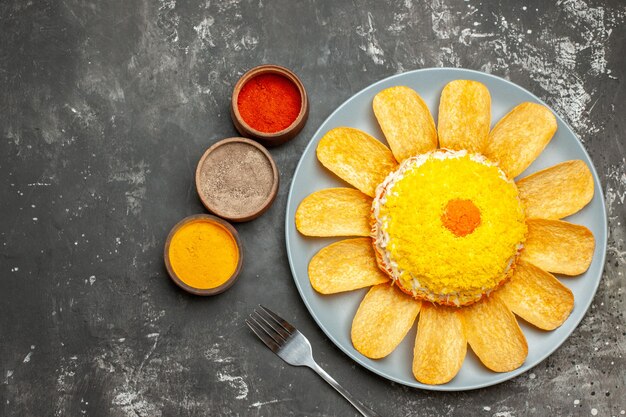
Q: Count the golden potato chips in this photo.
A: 12